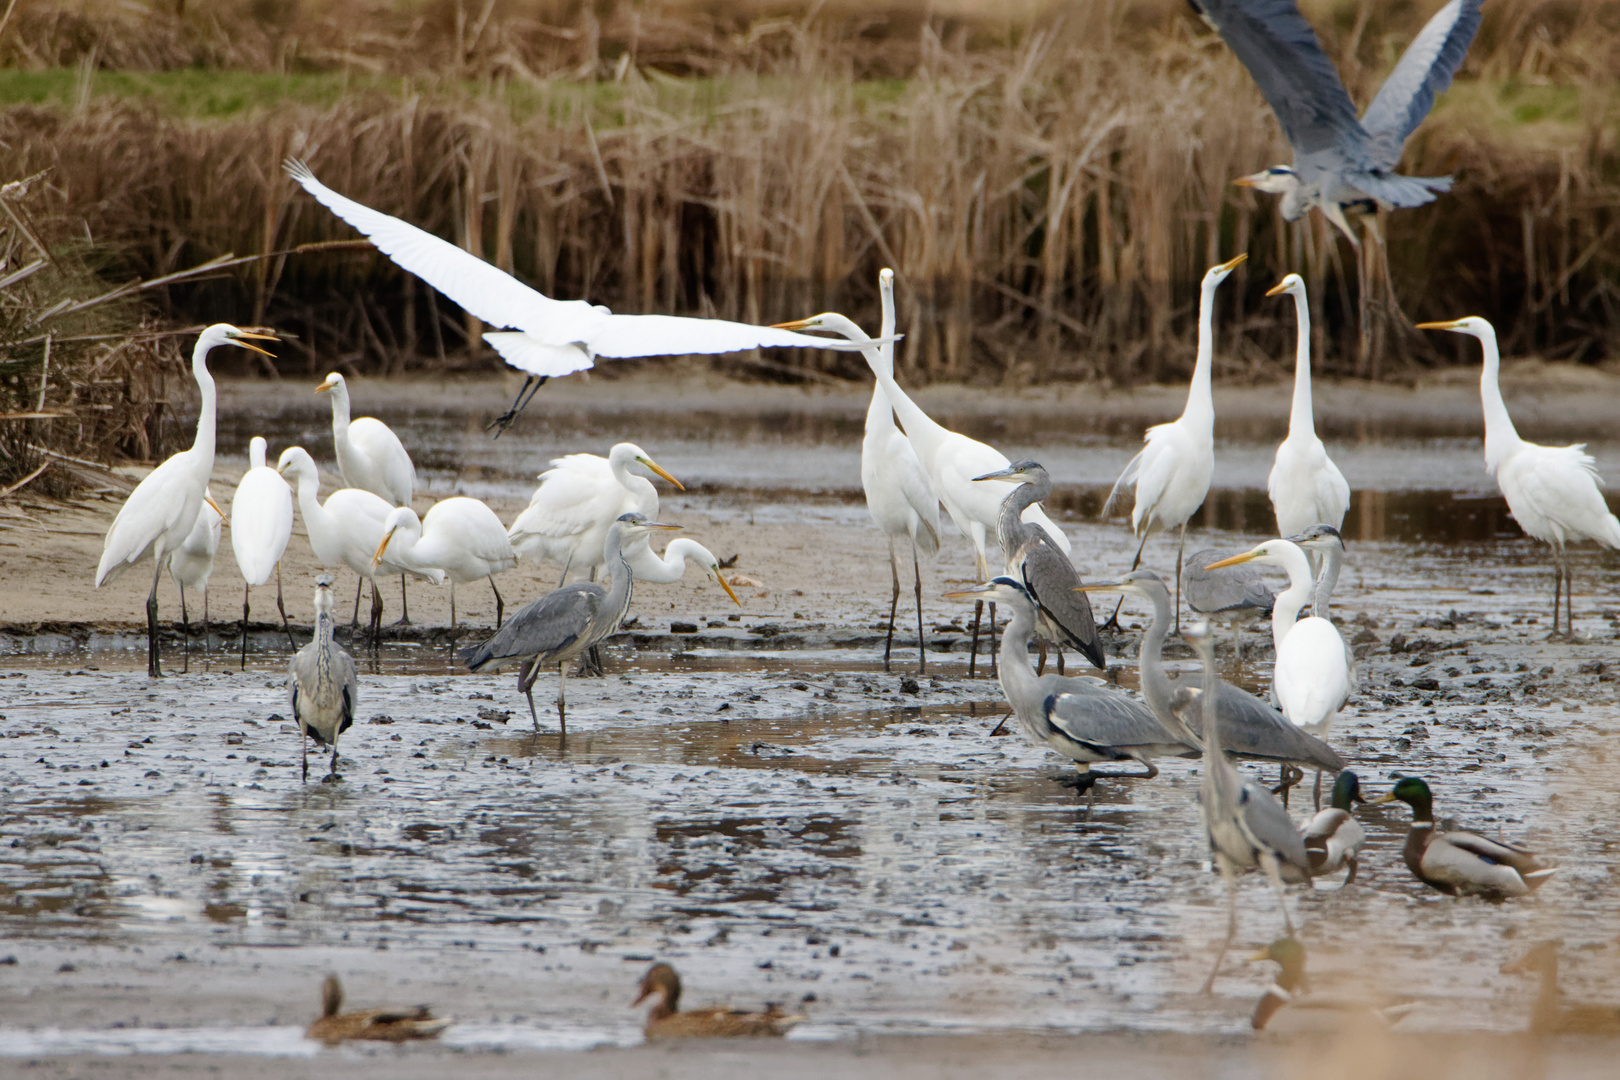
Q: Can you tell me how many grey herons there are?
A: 9